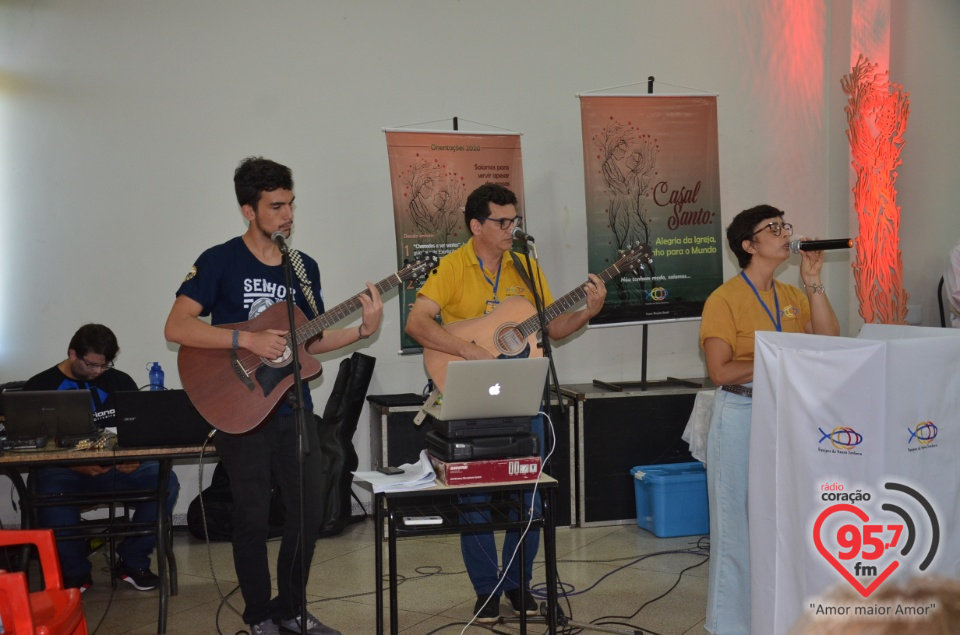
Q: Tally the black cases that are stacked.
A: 2